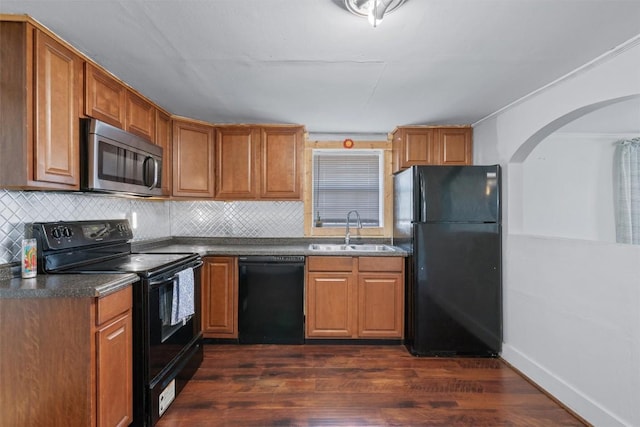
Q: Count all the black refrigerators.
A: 1